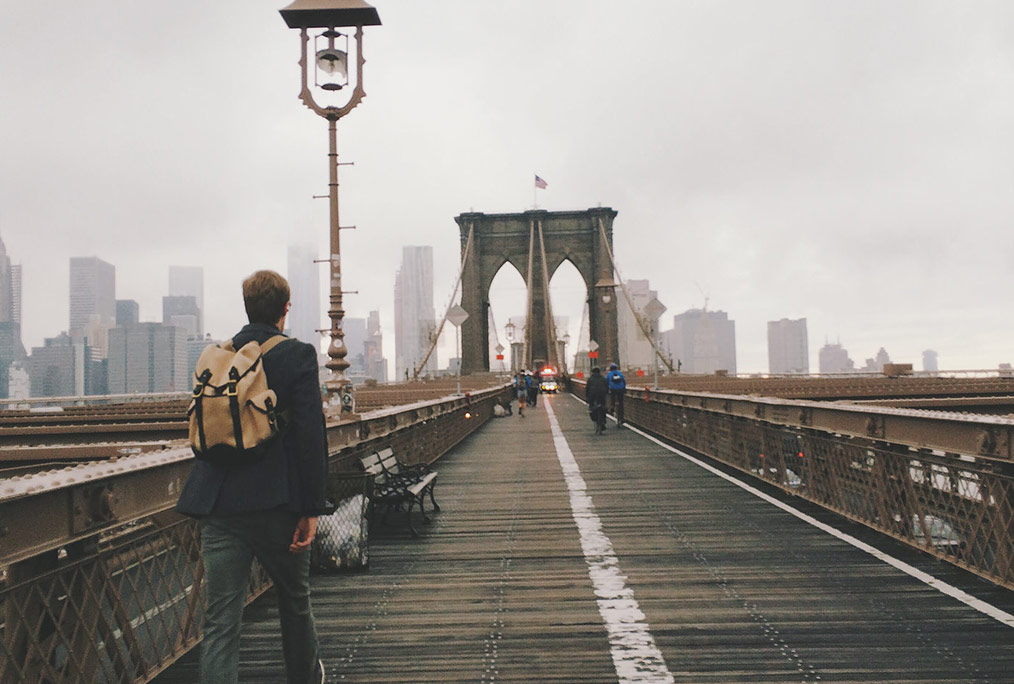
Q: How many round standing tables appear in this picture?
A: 0